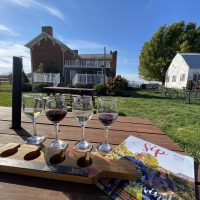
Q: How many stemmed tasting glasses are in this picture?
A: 4